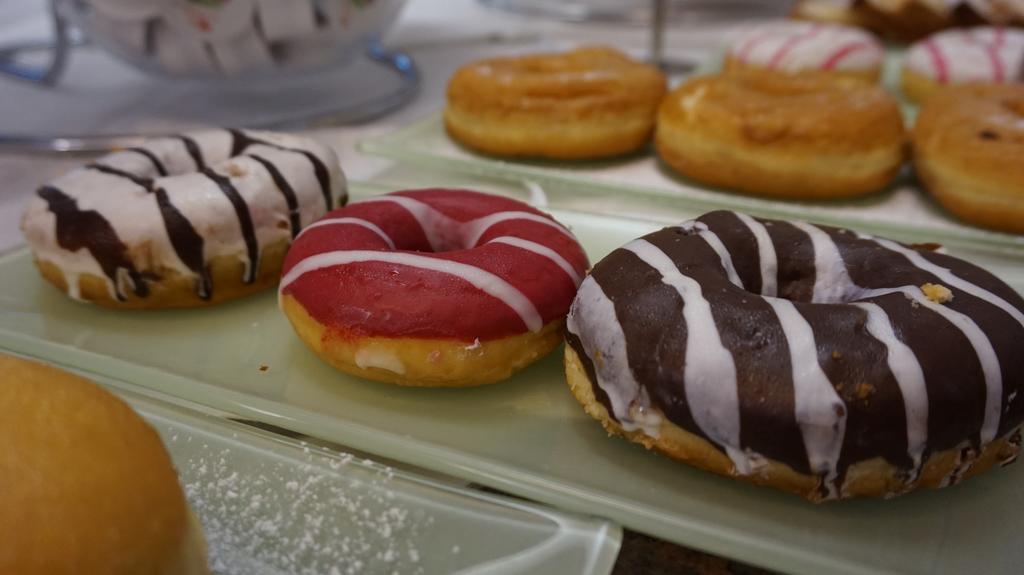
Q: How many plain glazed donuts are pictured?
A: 3